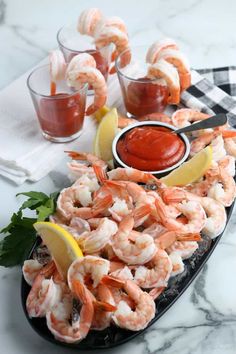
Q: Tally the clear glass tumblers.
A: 3